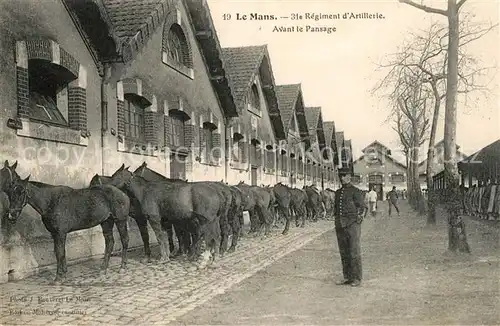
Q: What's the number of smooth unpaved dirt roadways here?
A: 1